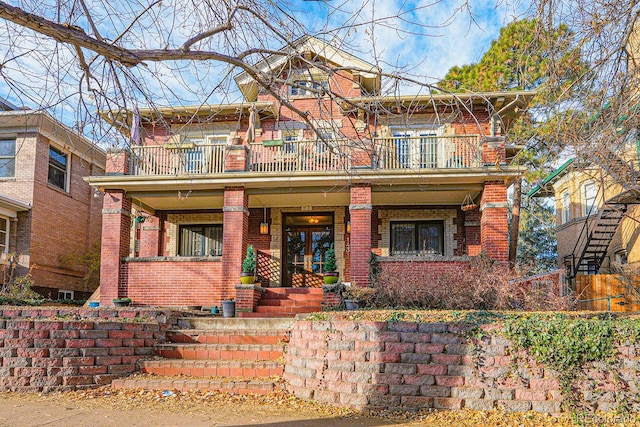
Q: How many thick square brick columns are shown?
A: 4